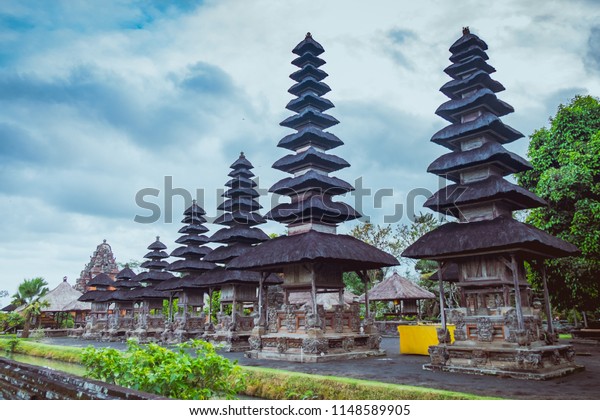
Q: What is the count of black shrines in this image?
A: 7